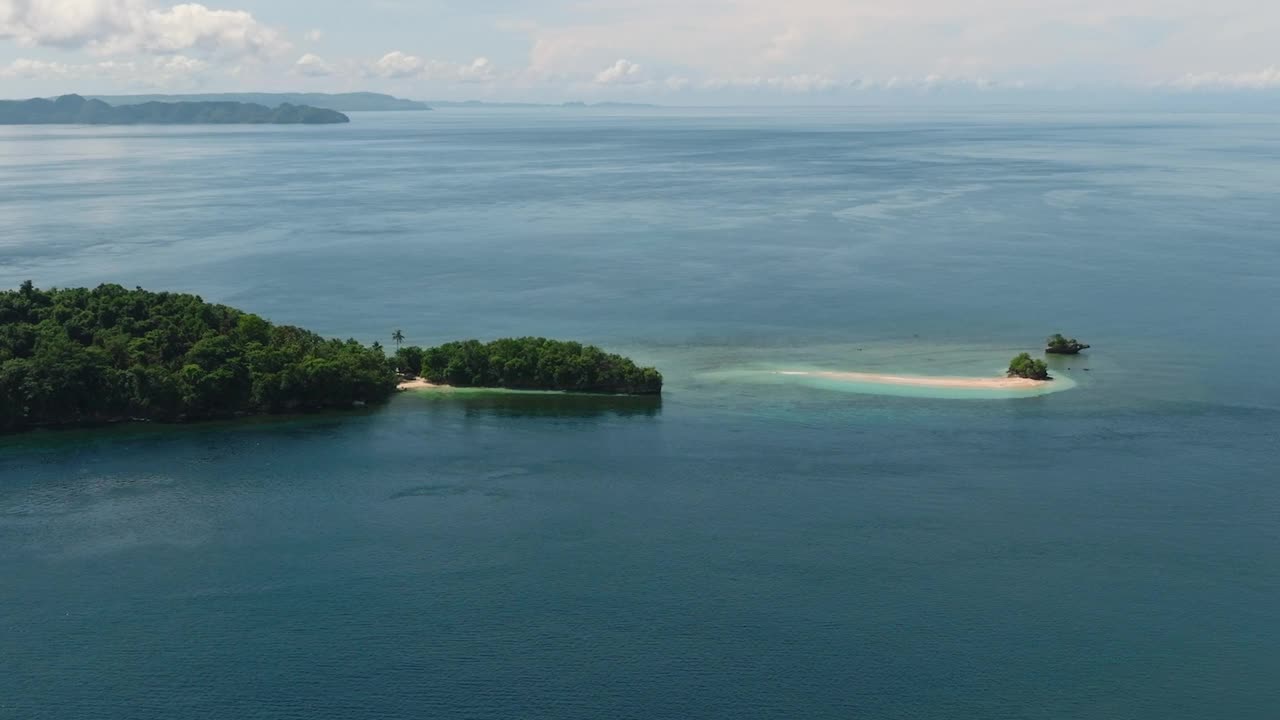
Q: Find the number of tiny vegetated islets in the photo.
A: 2